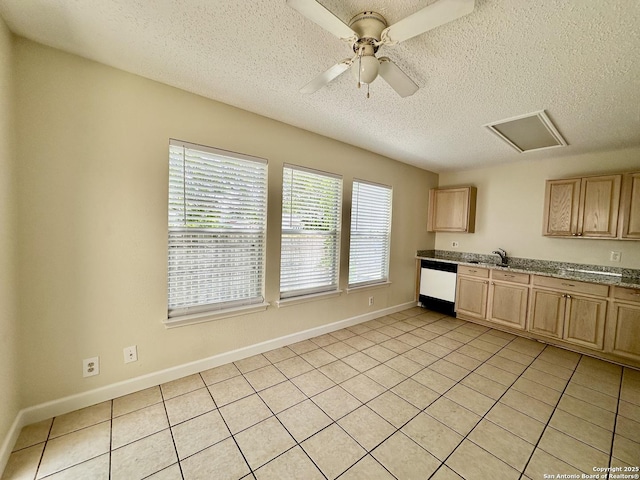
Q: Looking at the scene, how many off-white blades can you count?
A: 4